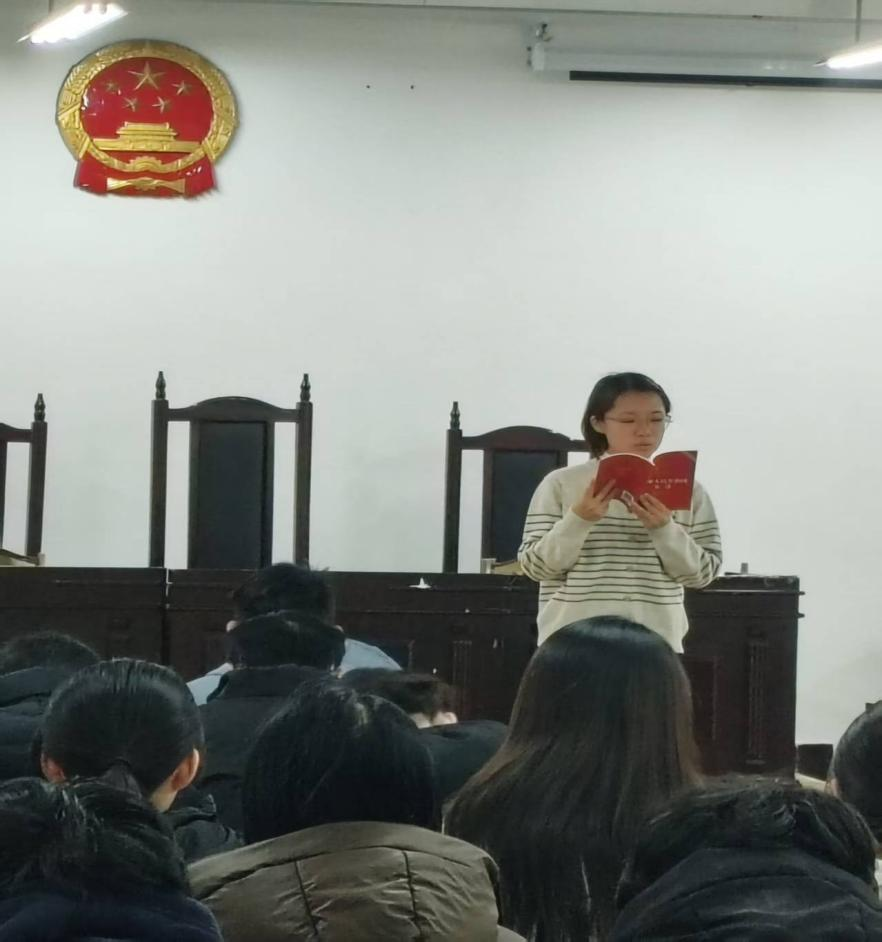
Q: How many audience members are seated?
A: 10